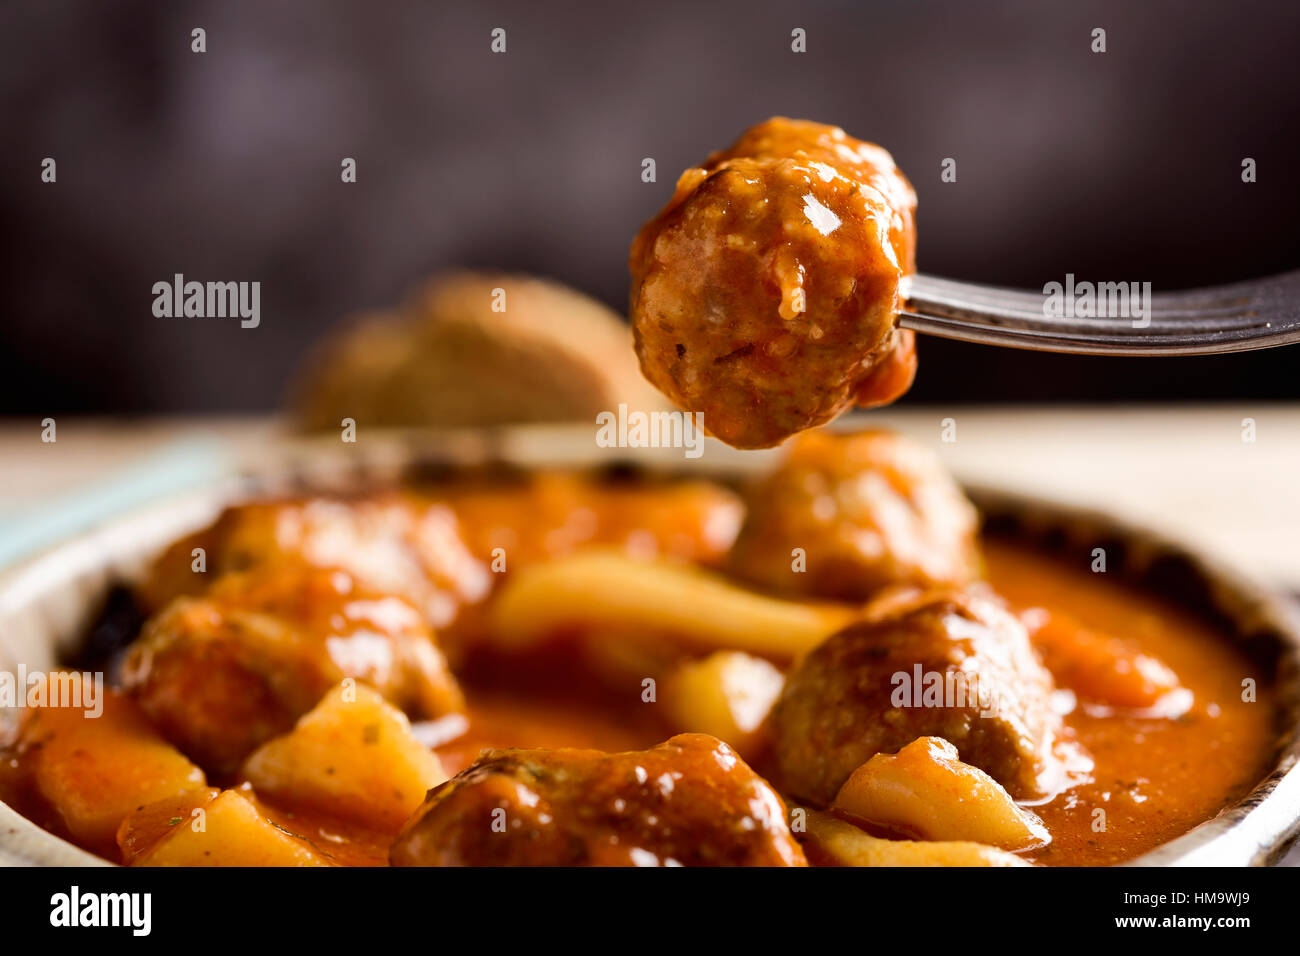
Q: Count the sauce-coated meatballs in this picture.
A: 6